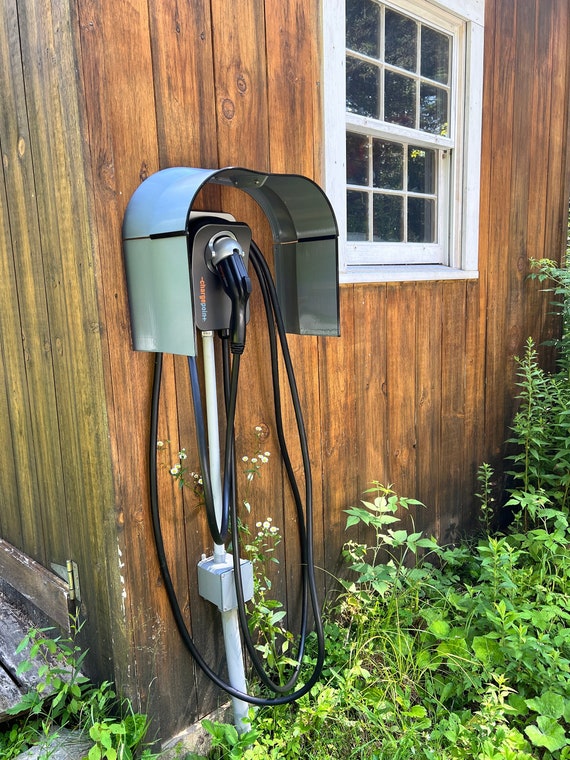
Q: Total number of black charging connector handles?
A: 1